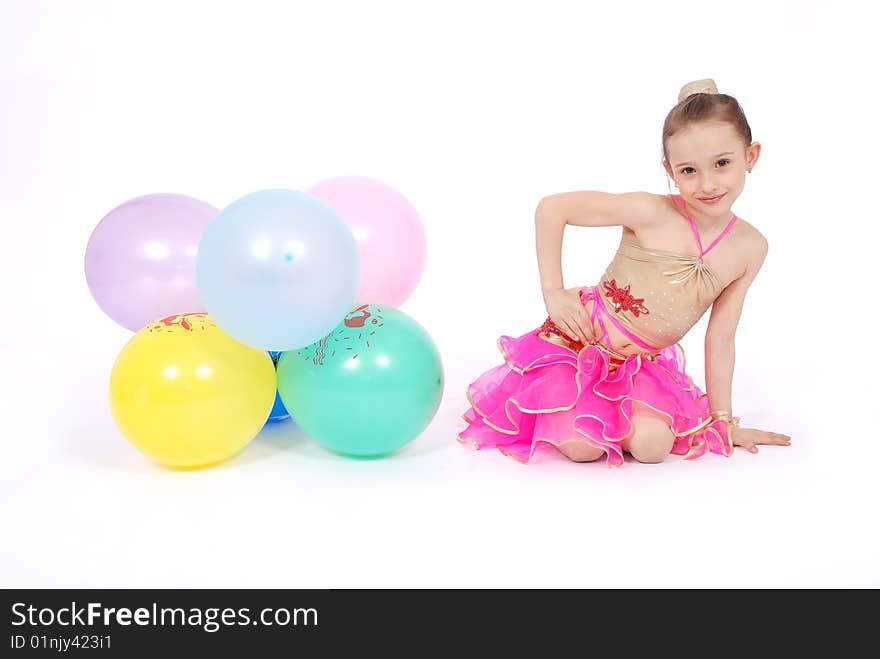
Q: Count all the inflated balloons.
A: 6